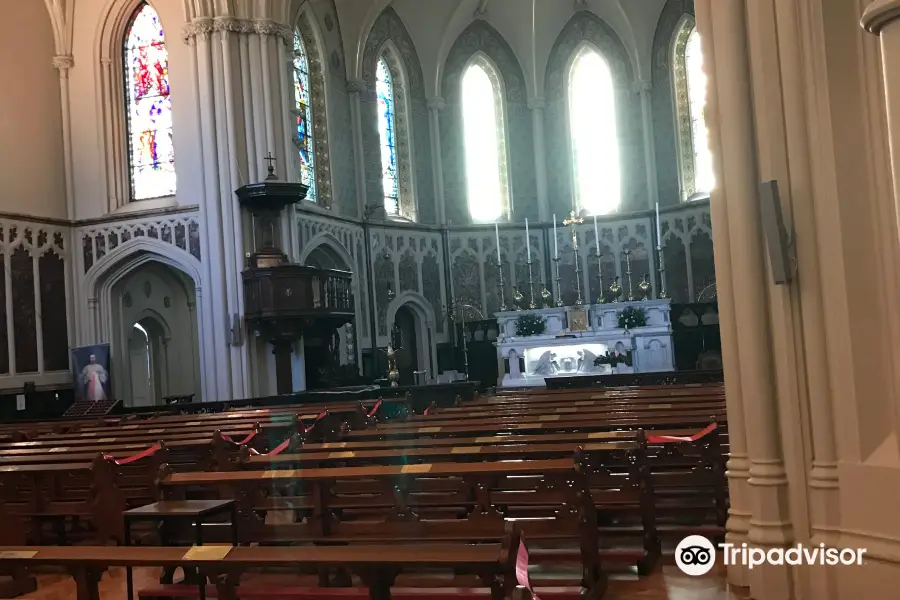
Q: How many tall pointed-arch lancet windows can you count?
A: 6